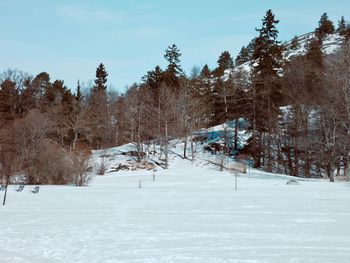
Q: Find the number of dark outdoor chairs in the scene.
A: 3